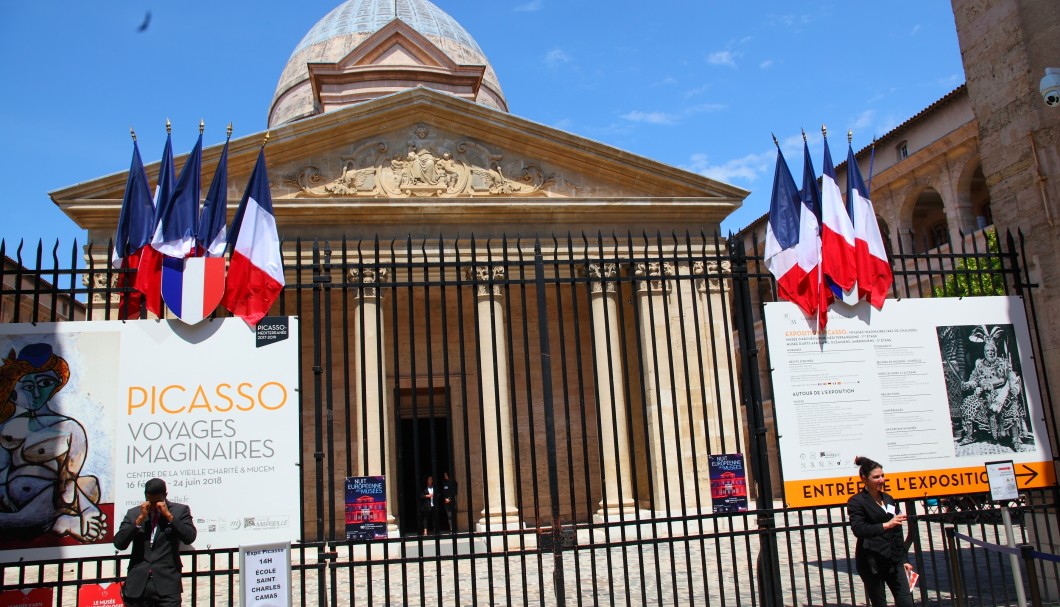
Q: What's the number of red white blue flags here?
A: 9